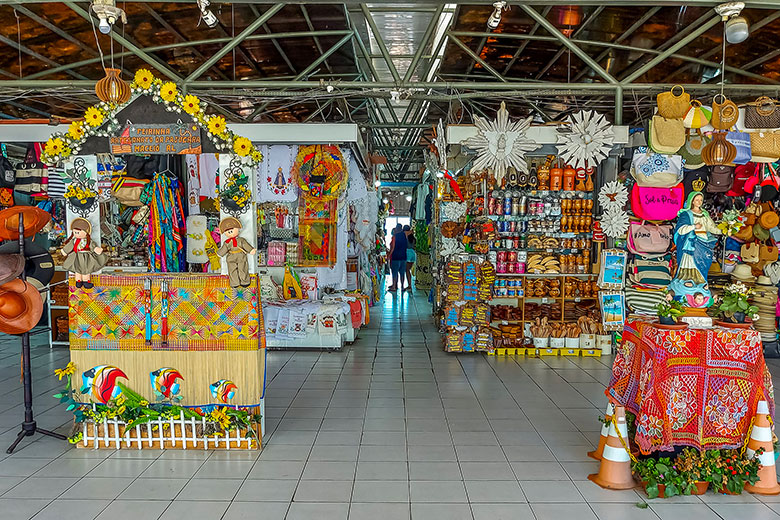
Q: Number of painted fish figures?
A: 3